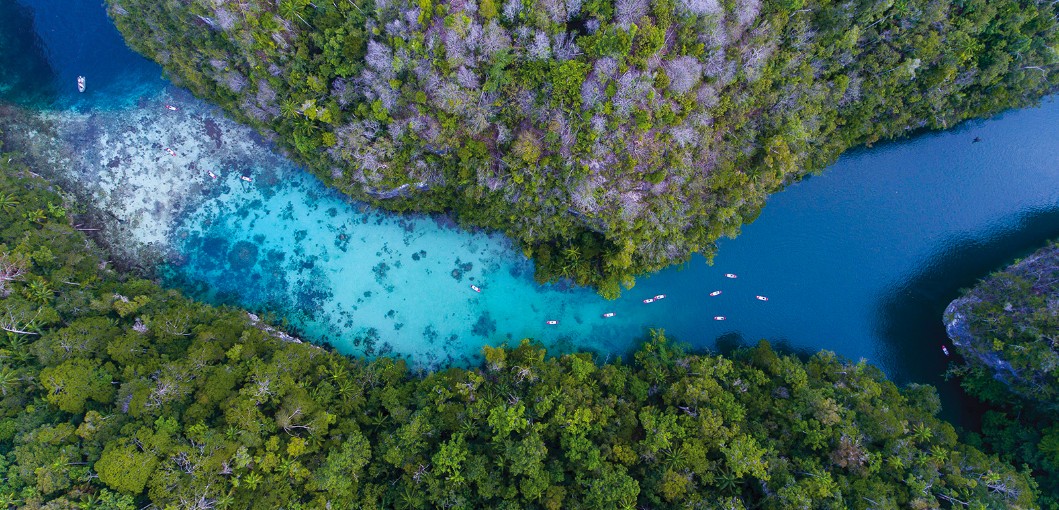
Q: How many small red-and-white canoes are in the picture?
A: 14